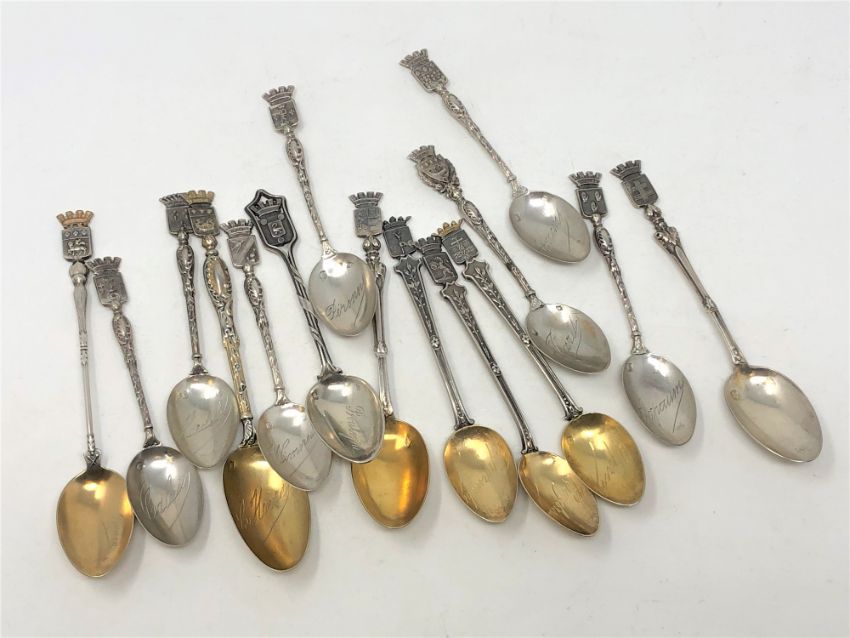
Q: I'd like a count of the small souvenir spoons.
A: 15